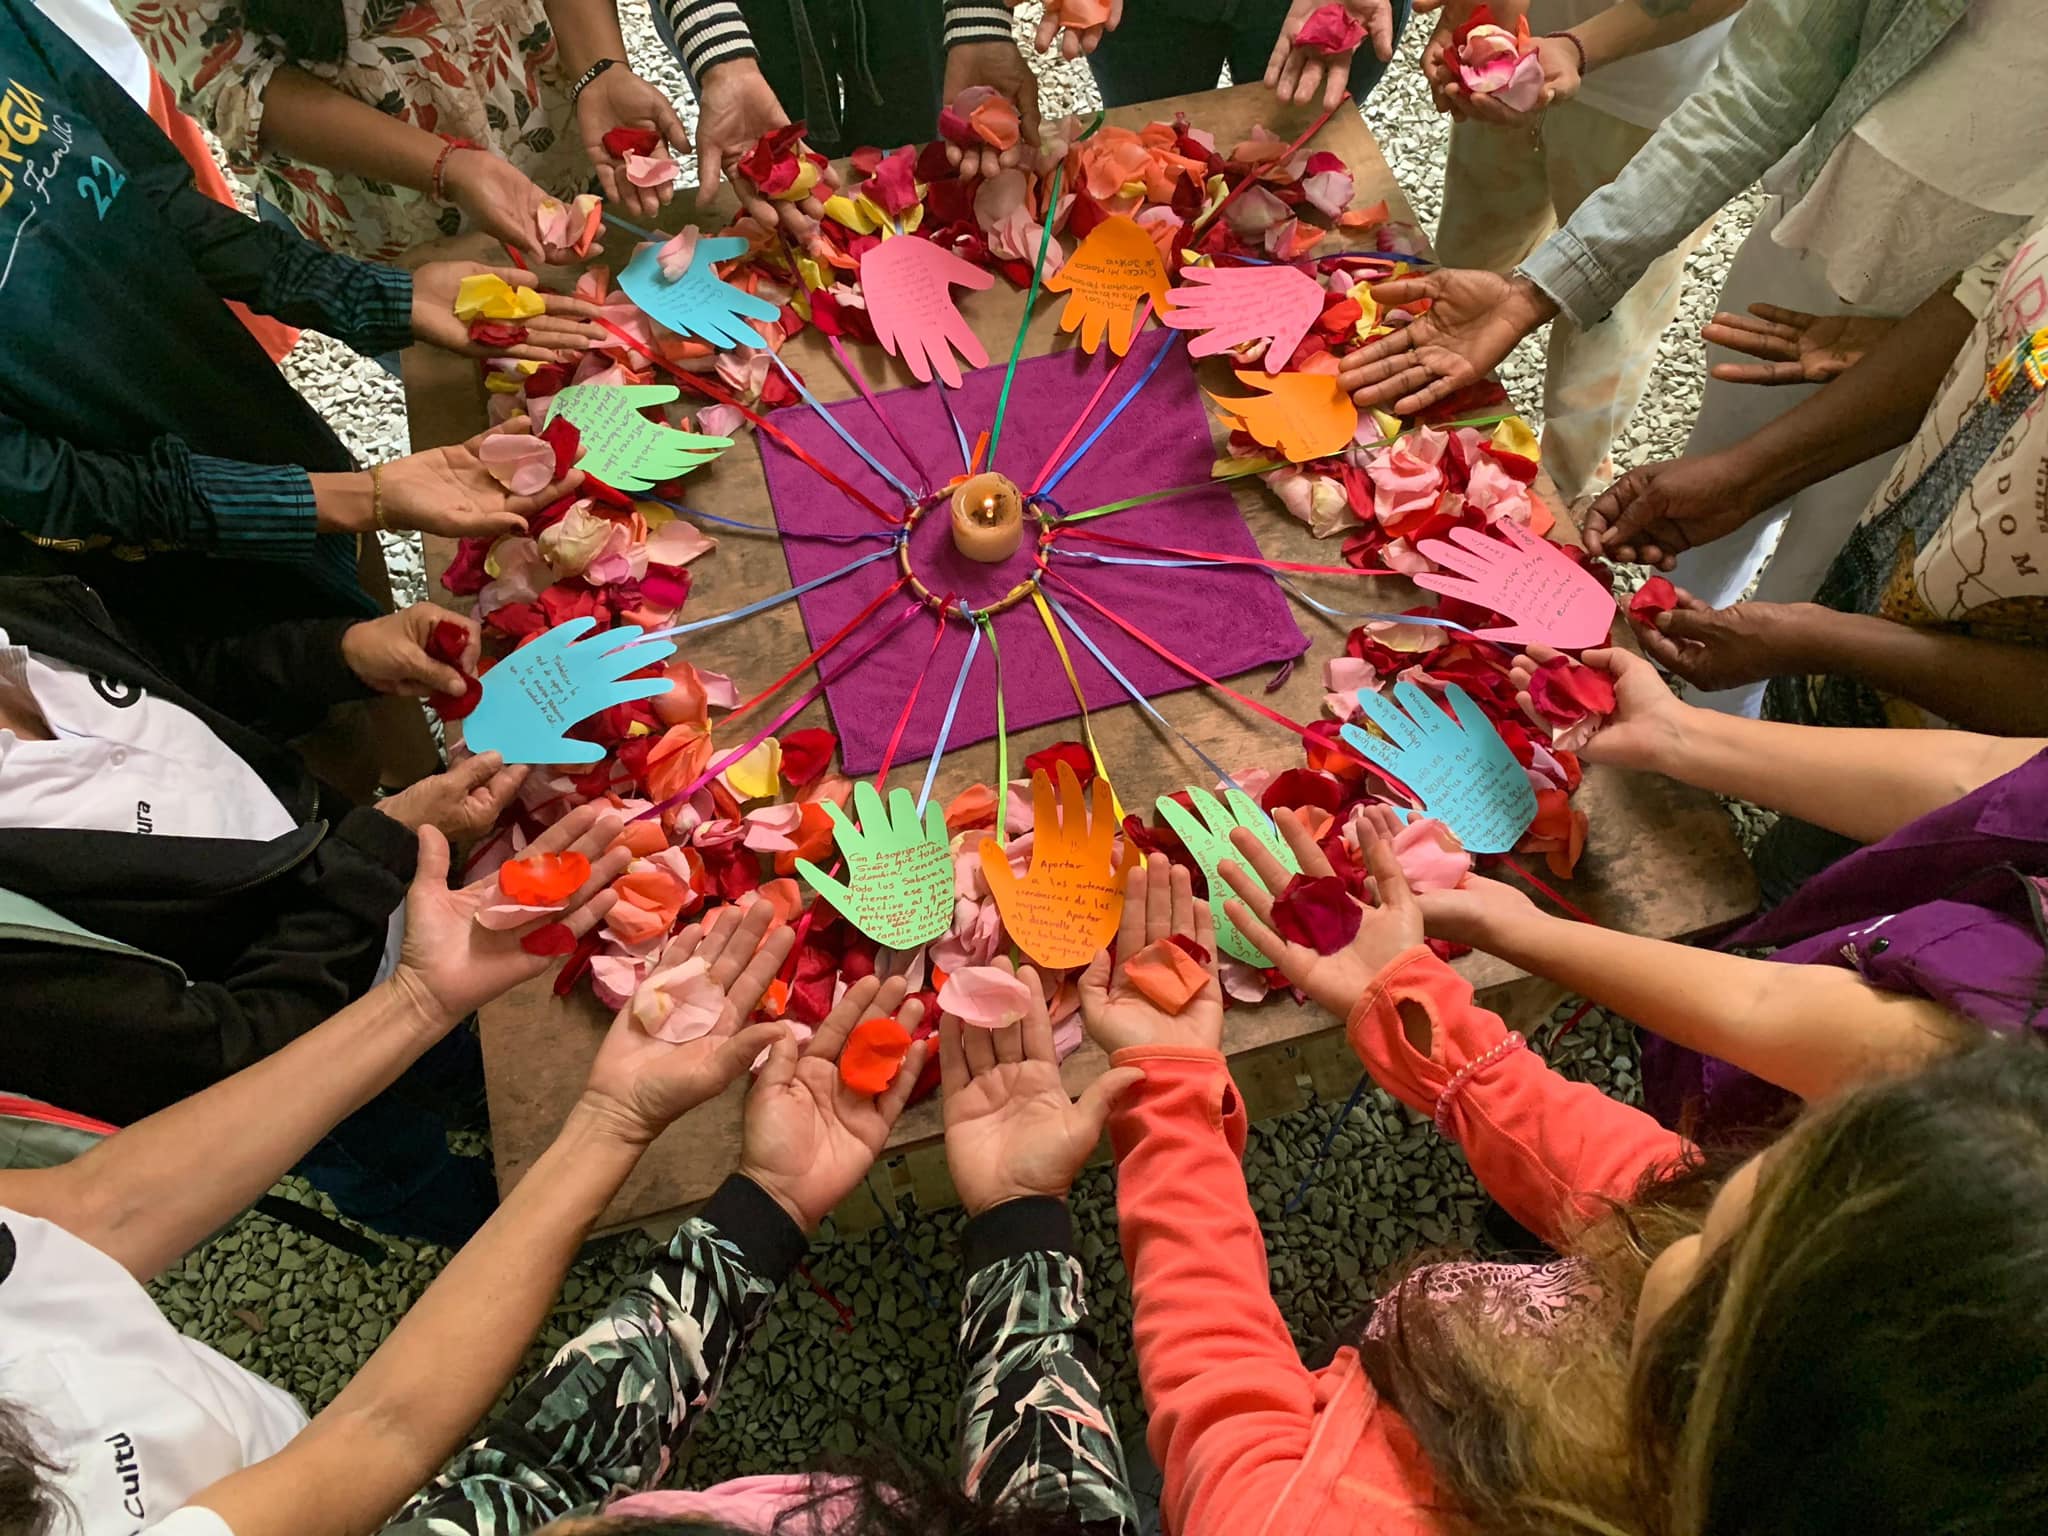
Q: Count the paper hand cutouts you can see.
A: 12